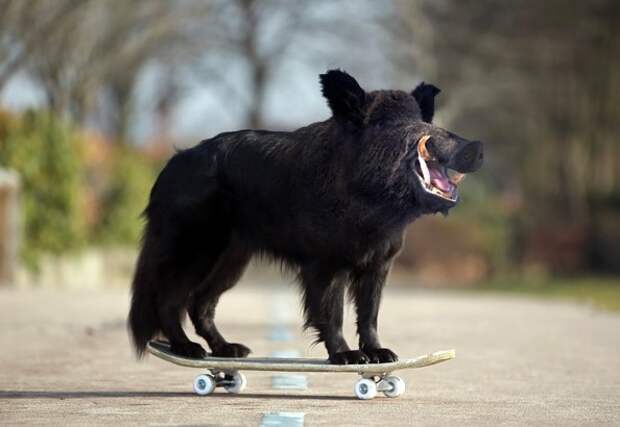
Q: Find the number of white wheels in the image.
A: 4